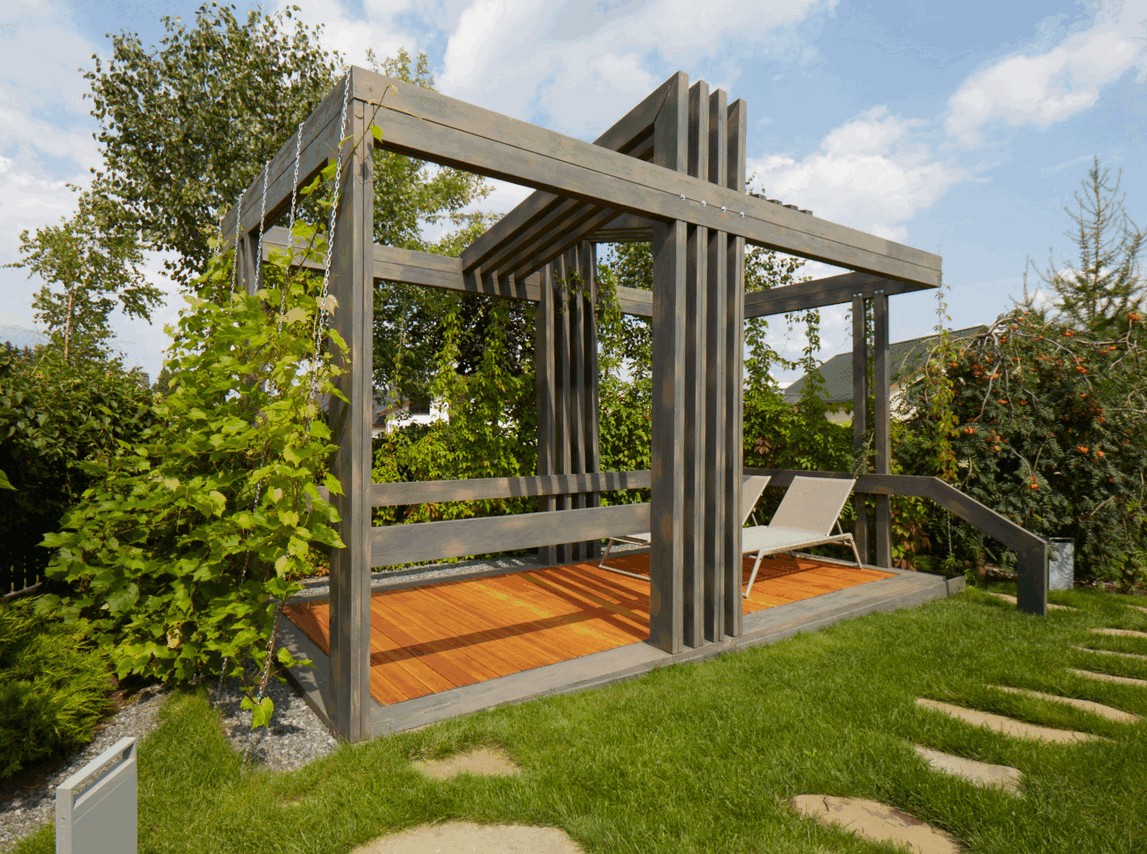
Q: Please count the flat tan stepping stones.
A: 11